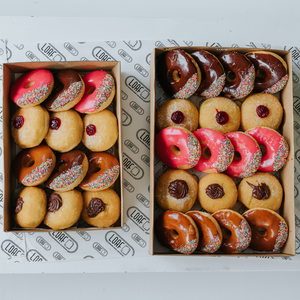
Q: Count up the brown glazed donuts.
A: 12